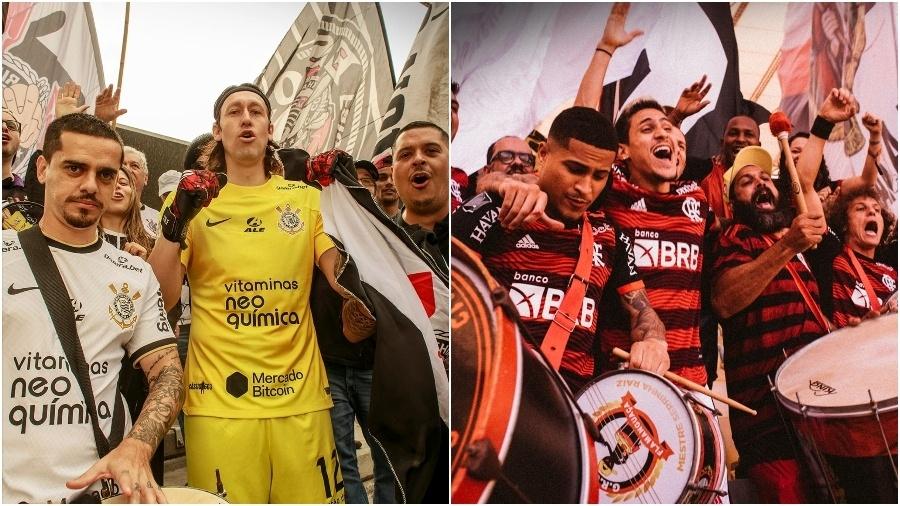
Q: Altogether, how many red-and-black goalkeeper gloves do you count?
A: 2